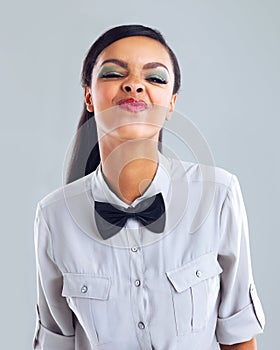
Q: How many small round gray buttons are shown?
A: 5